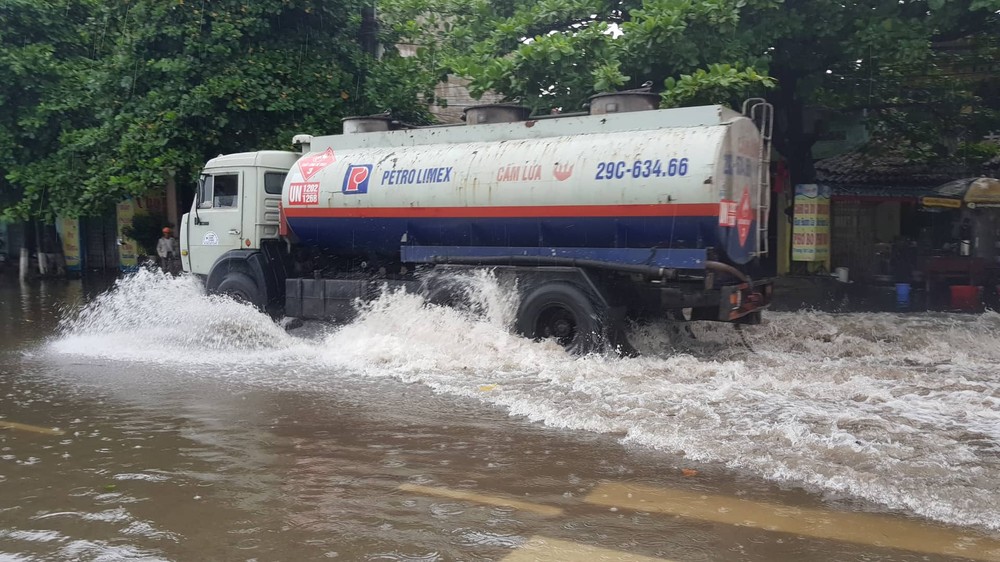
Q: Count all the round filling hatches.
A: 3